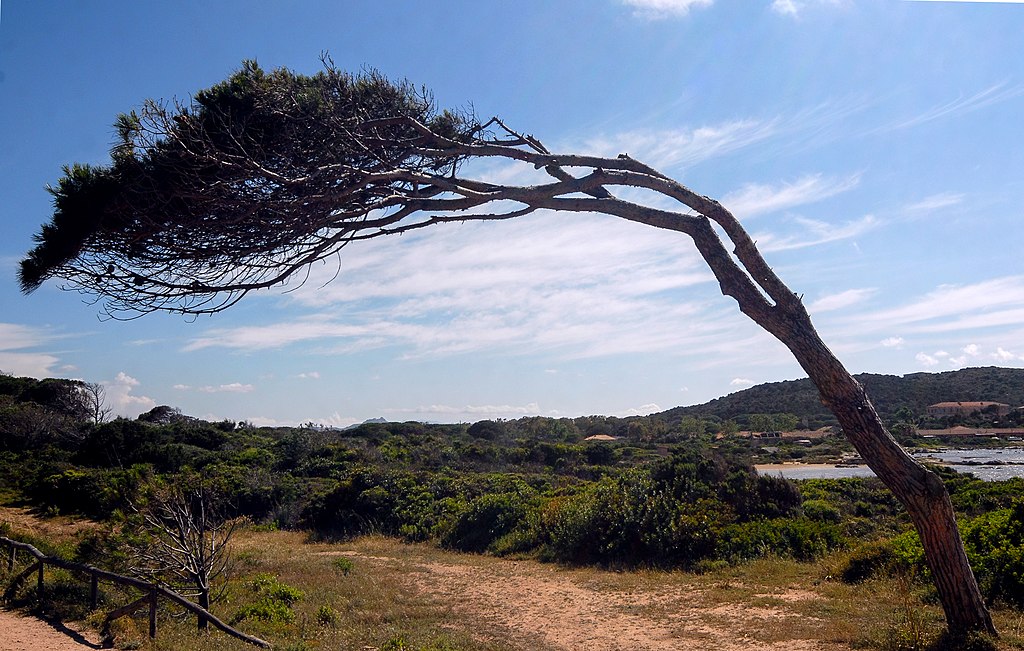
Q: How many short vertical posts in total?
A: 4